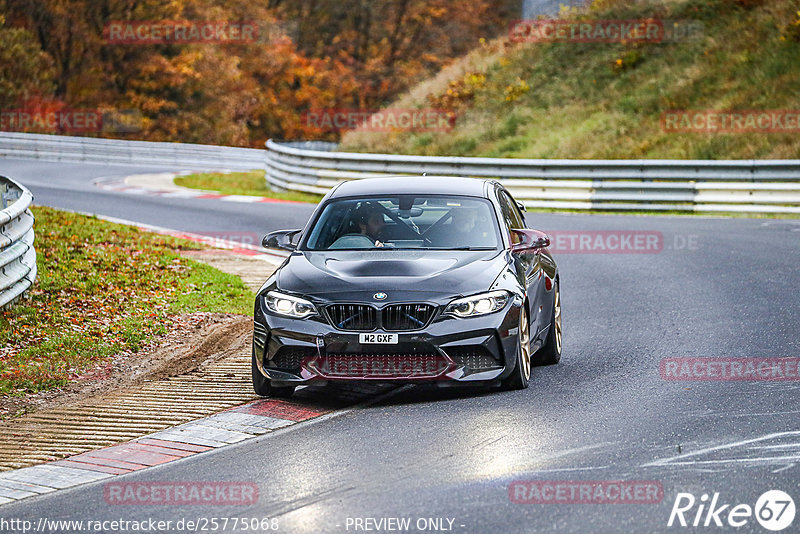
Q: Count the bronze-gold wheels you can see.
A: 2